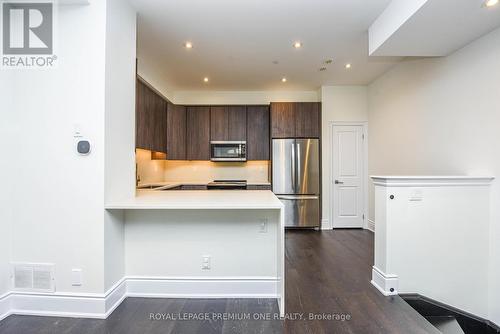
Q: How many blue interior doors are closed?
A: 0